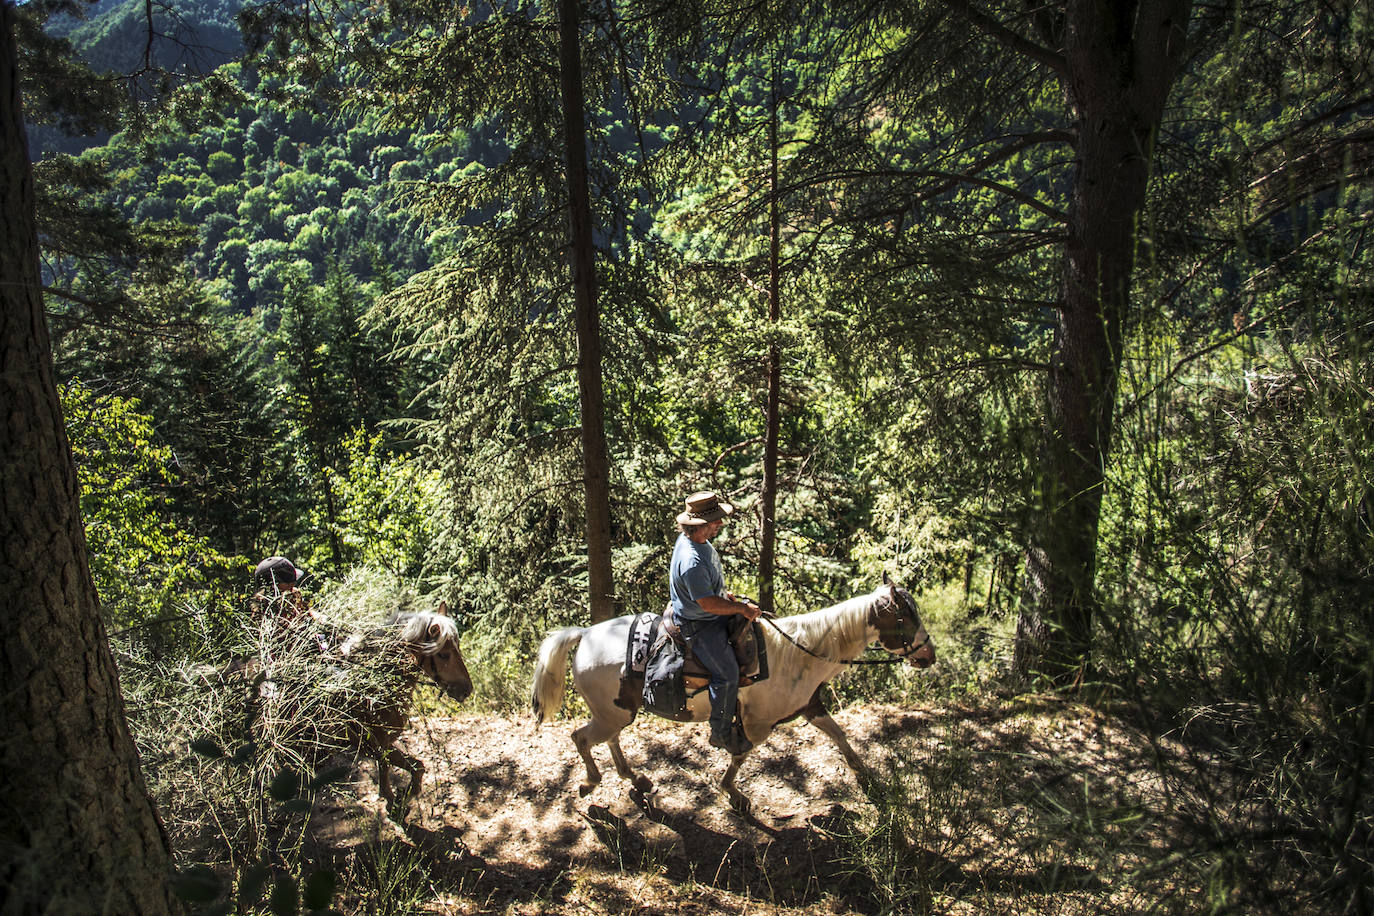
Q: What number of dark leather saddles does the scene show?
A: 1